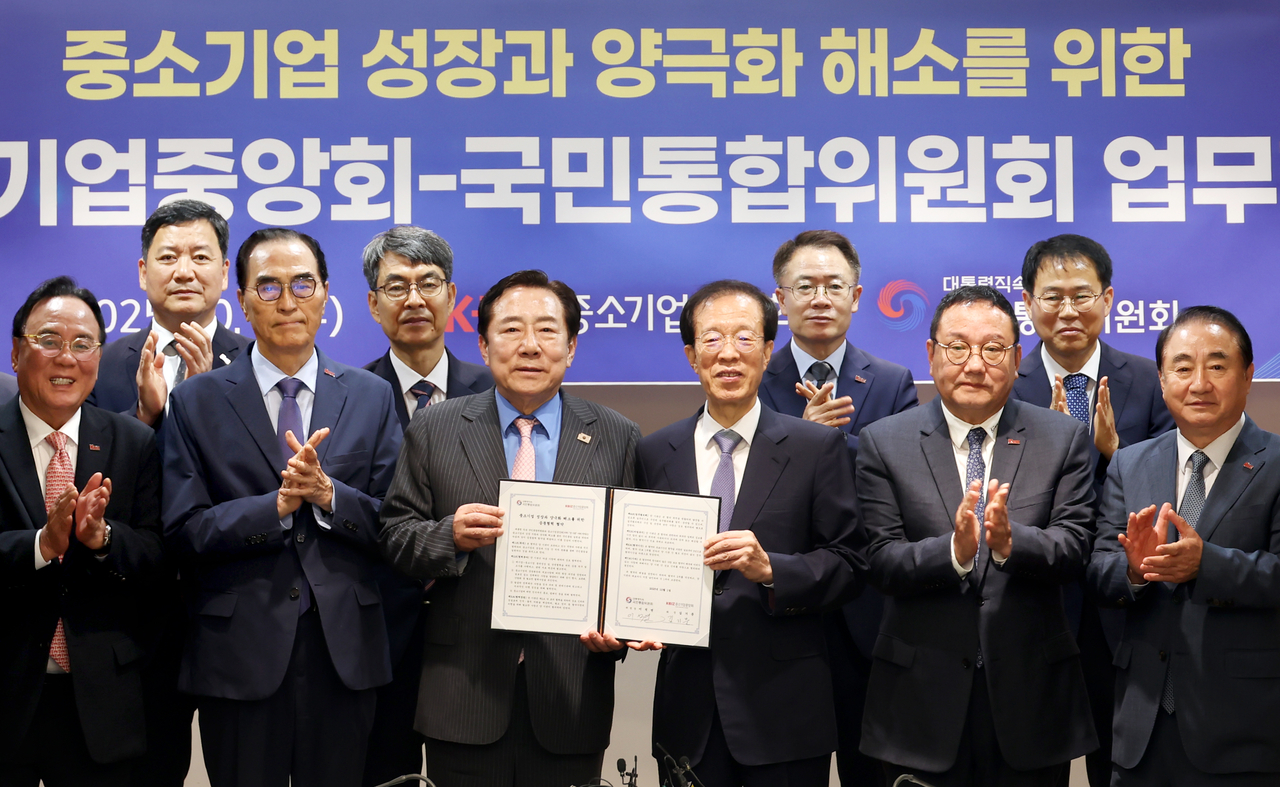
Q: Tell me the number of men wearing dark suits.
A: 10